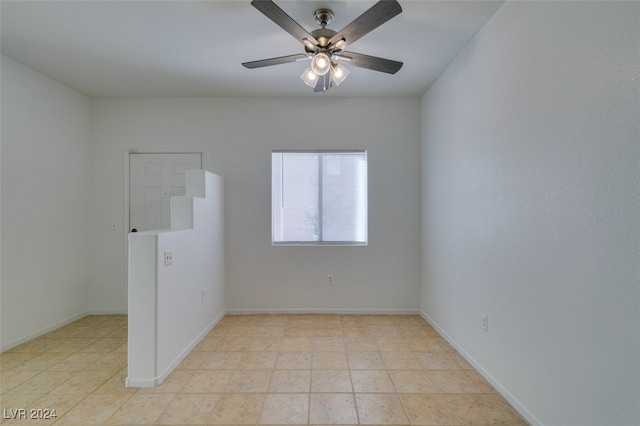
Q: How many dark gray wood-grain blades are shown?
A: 5